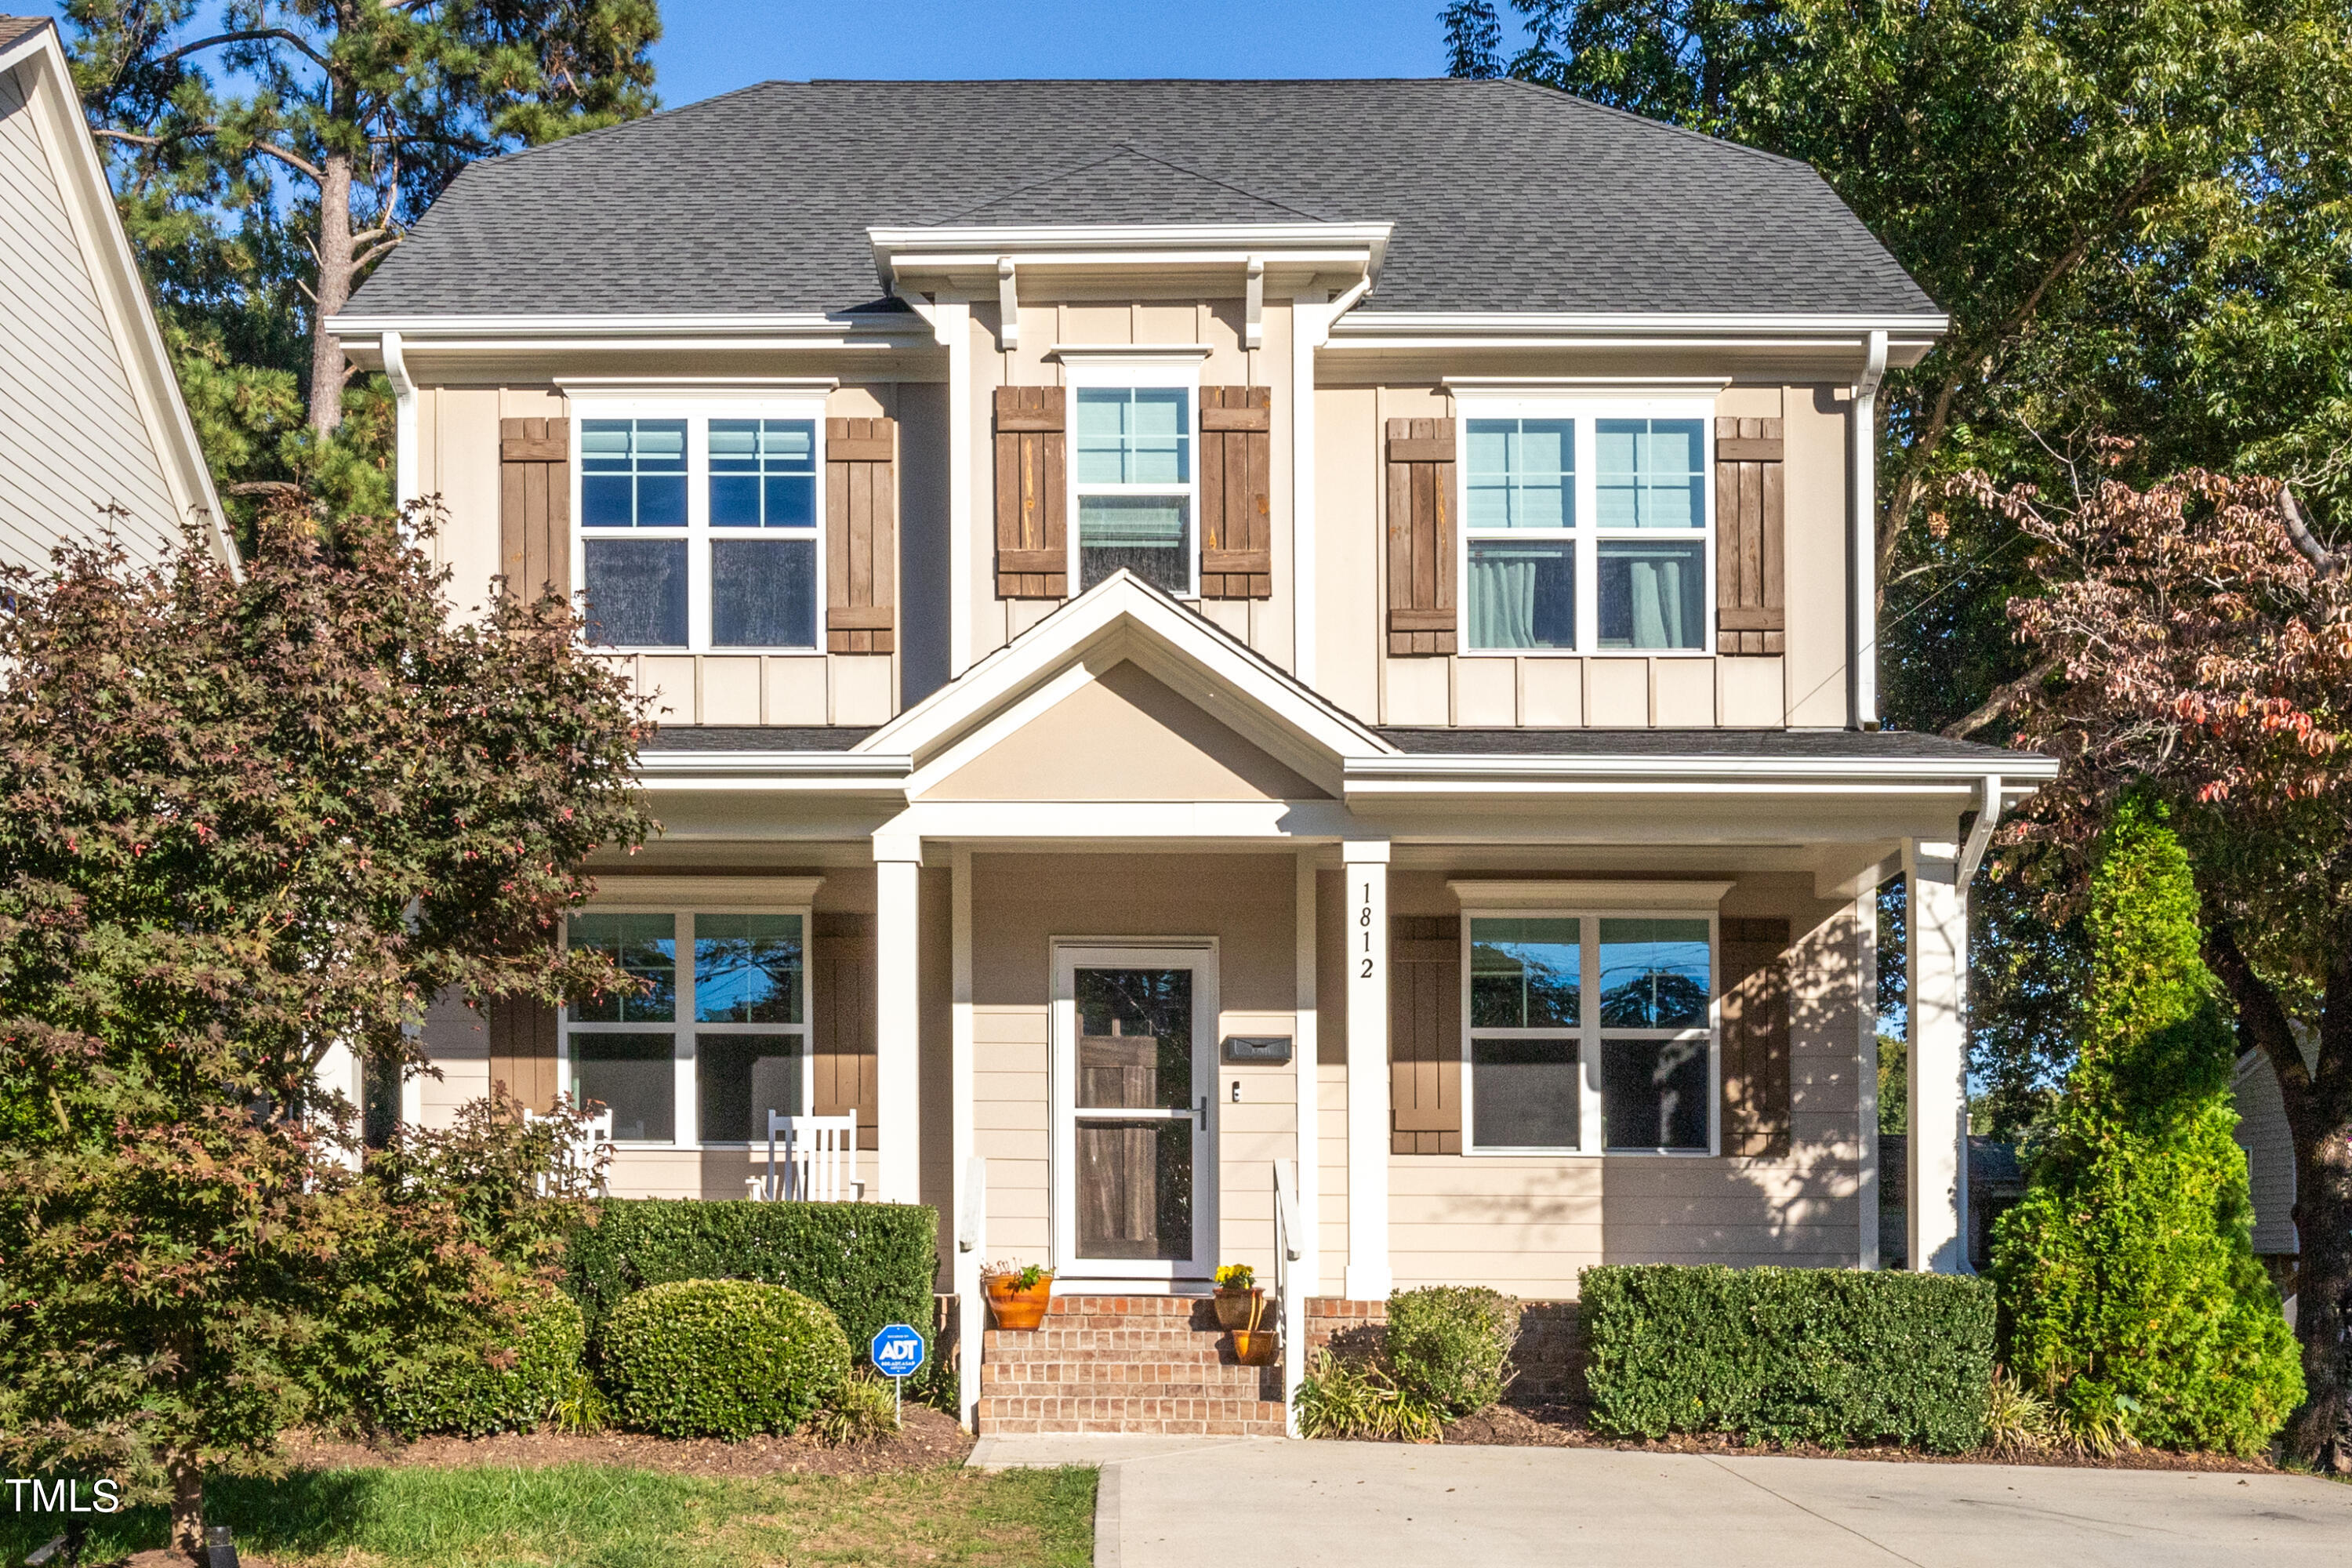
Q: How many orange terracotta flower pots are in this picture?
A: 3